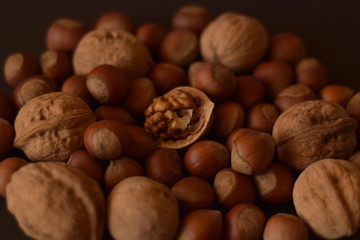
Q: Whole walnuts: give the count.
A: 7